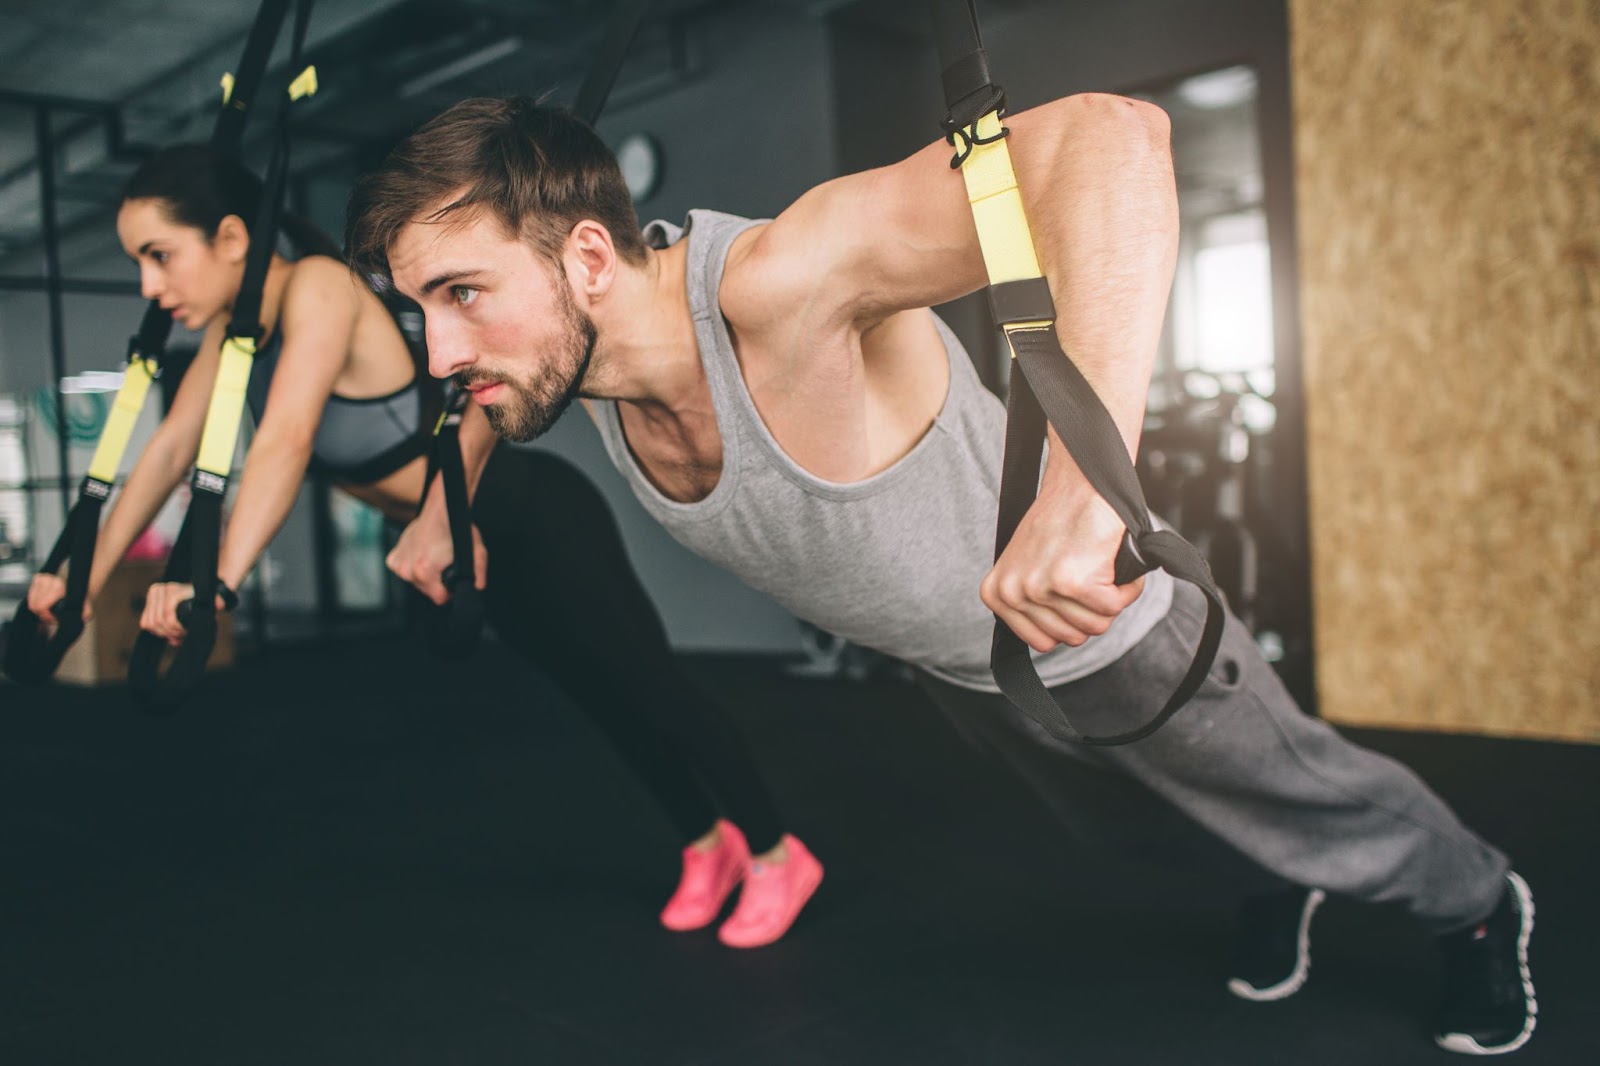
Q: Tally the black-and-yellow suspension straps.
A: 4